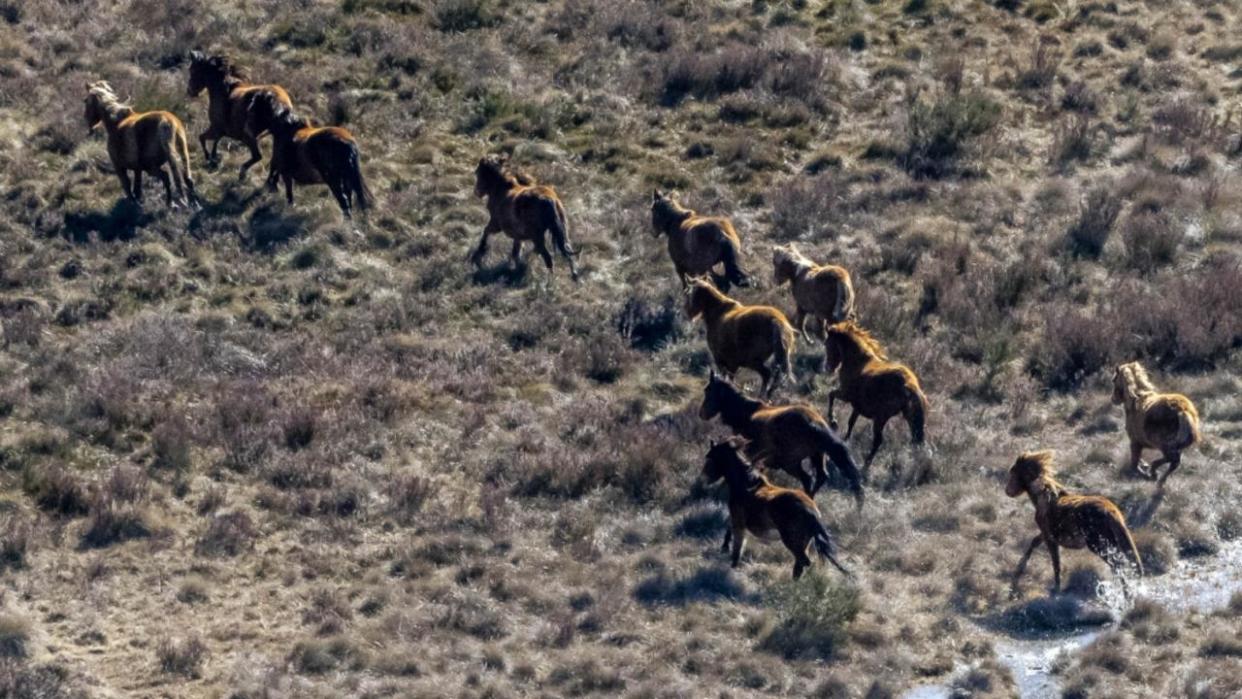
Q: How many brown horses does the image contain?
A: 12